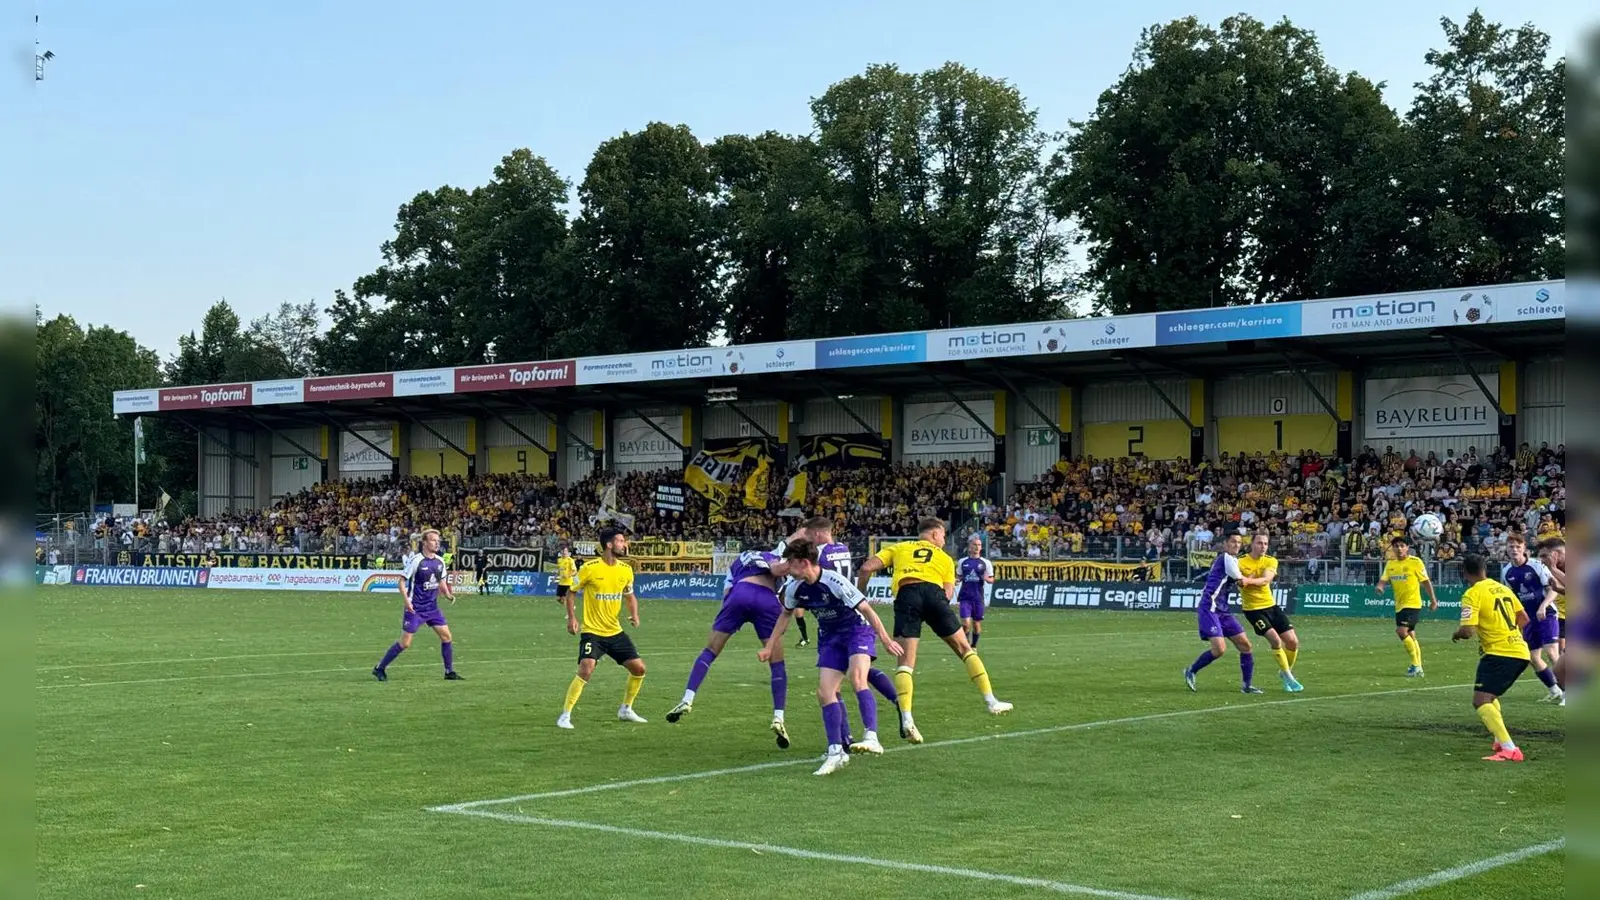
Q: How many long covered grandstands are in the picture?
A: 1